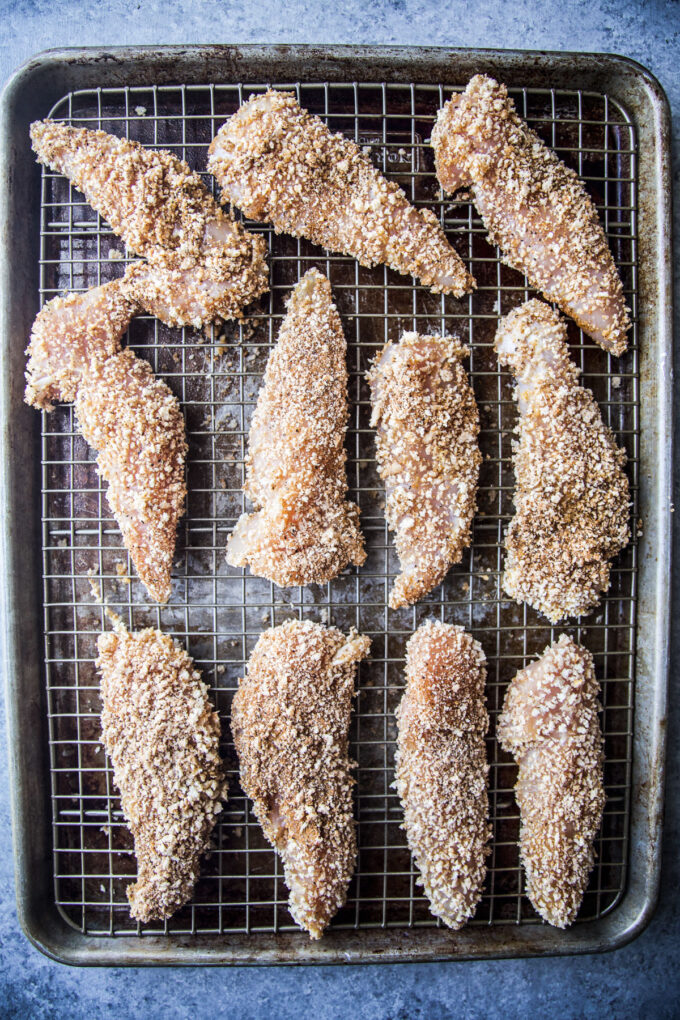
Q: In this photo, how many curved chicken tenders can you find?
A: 2